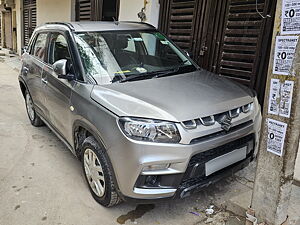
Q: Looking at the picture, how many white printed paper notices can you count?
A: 4